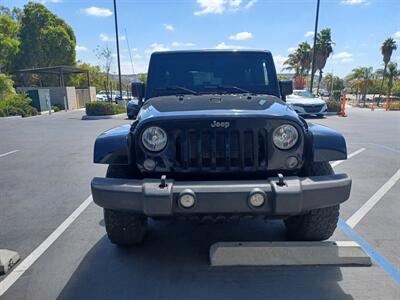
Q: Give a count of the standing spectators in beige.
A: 0